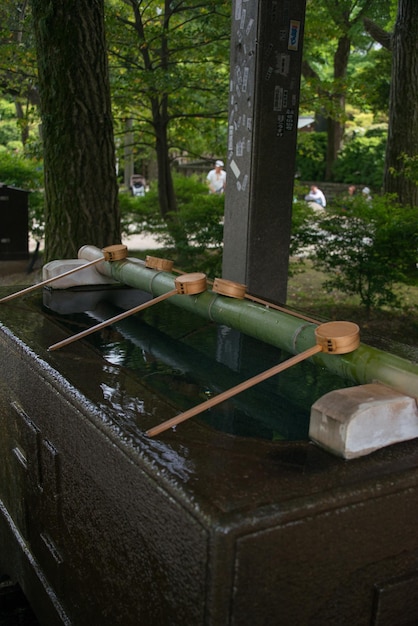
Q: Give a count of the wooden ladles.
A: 5